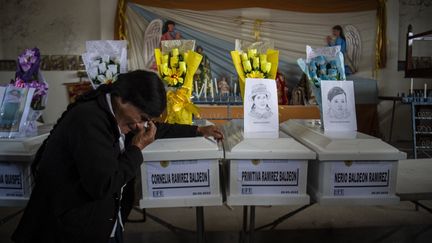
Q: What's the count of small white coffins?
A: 4